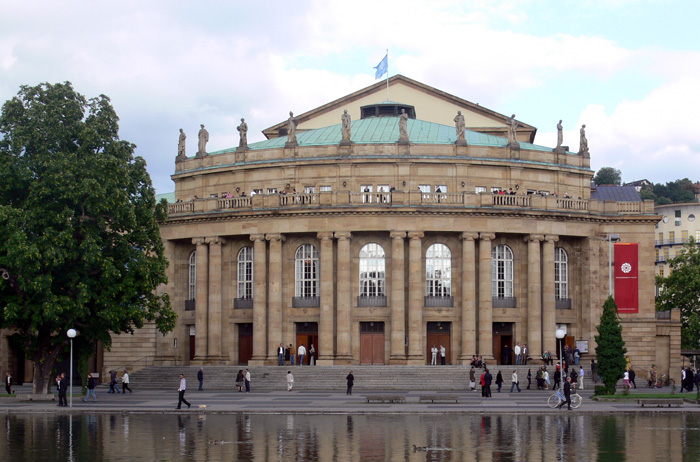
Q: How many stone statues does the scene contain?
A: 10